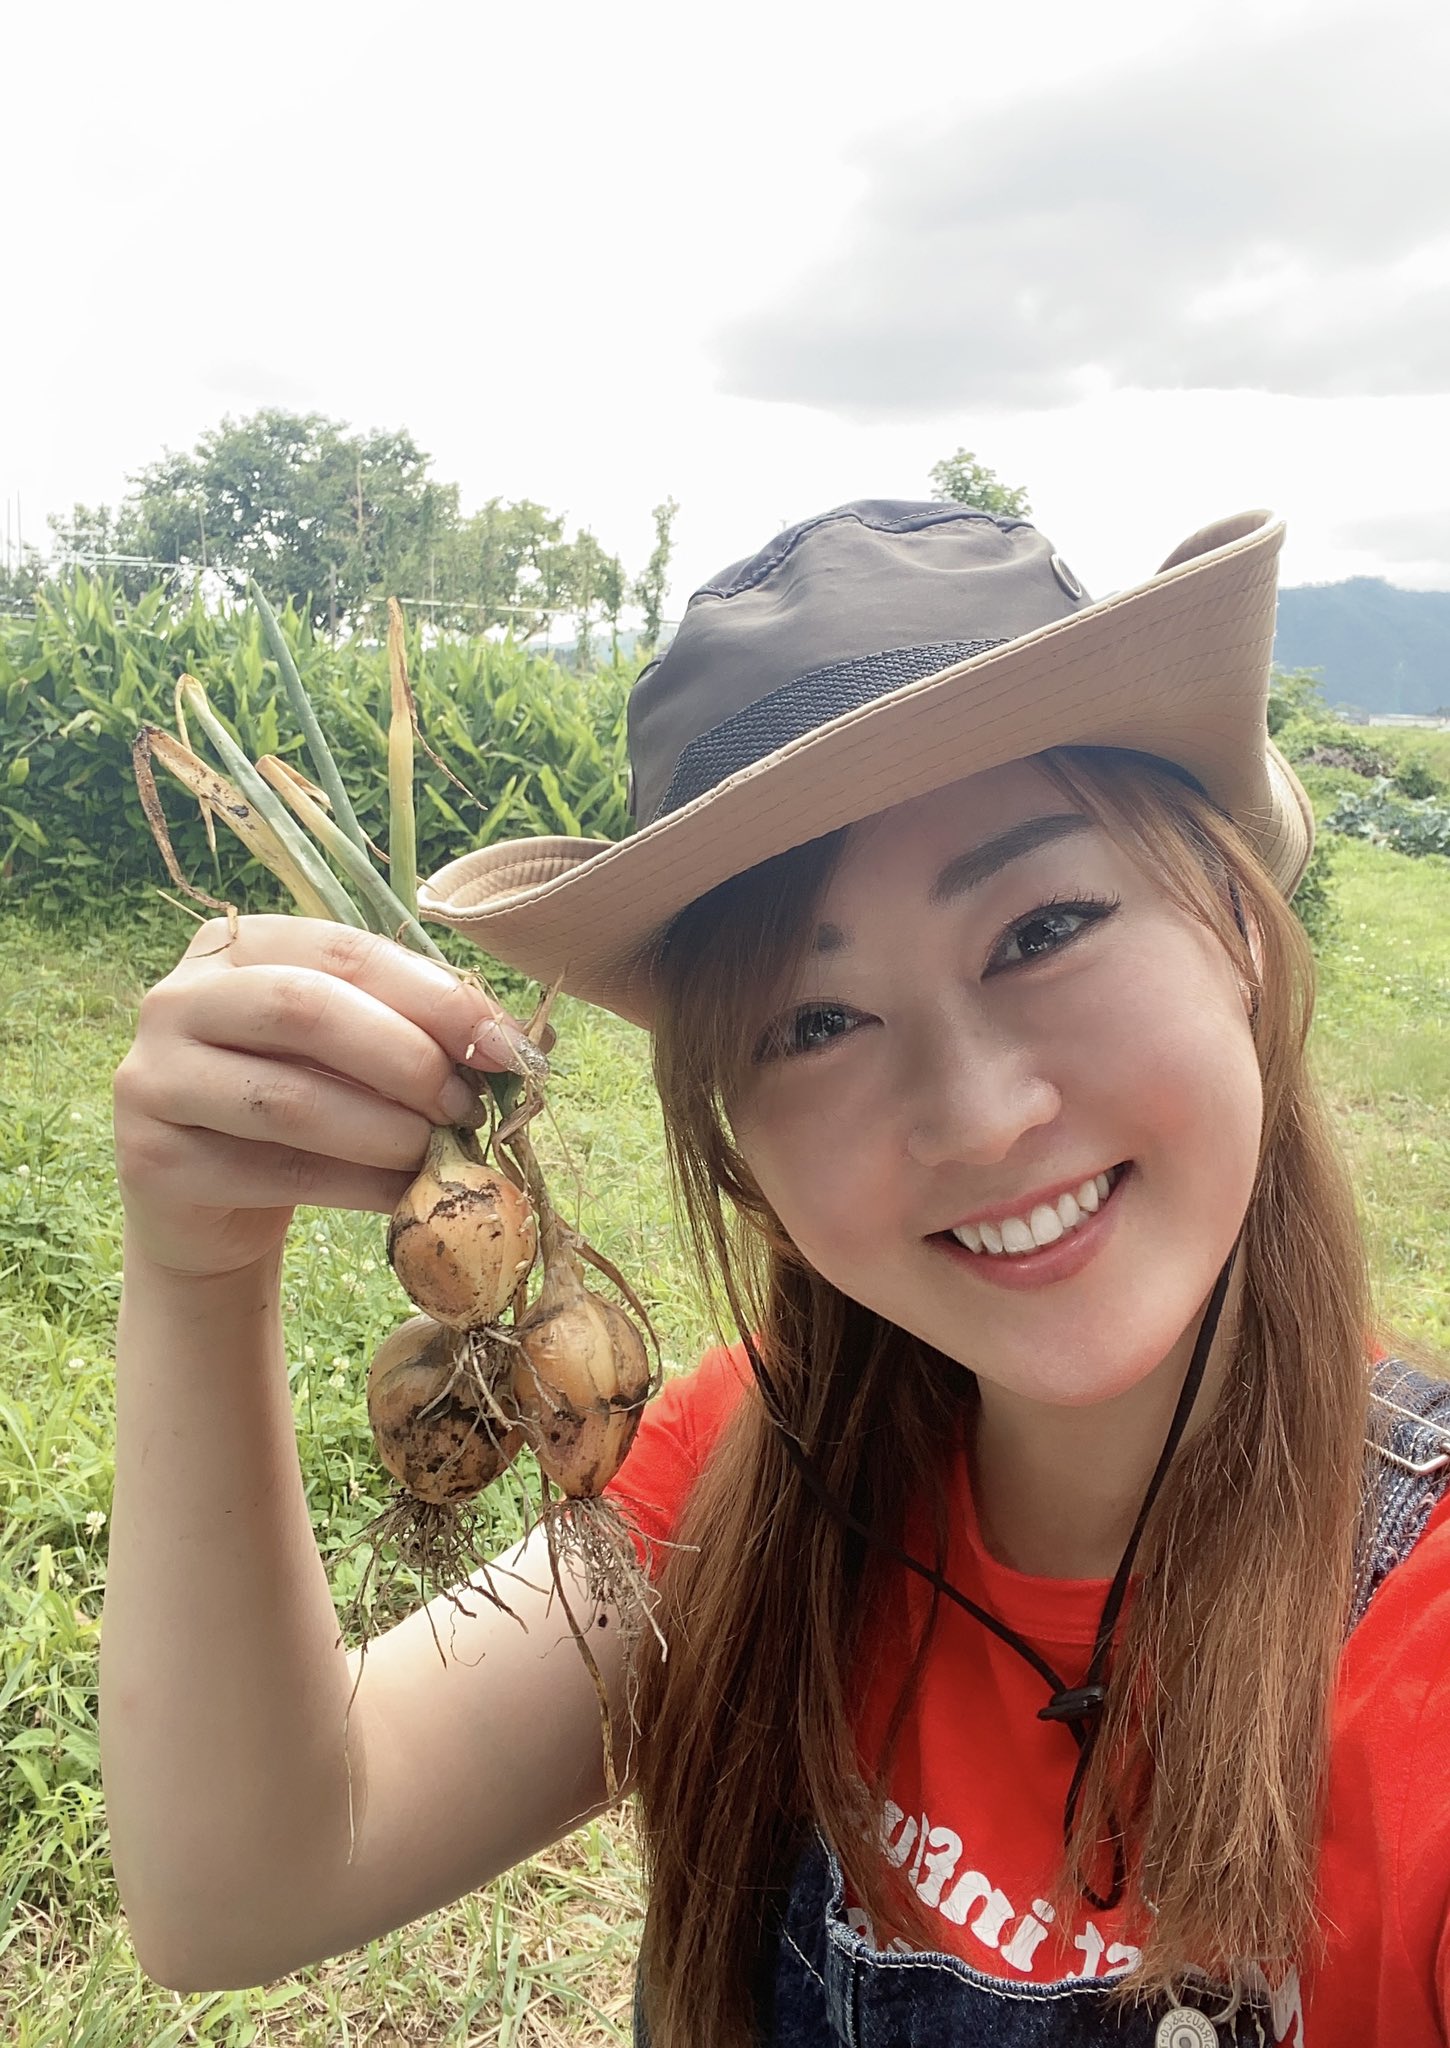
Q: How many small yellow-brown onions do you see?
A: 3